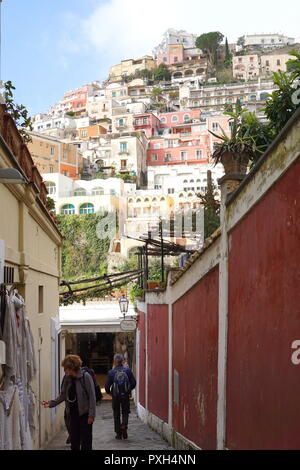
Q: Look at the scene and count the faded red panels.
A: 4